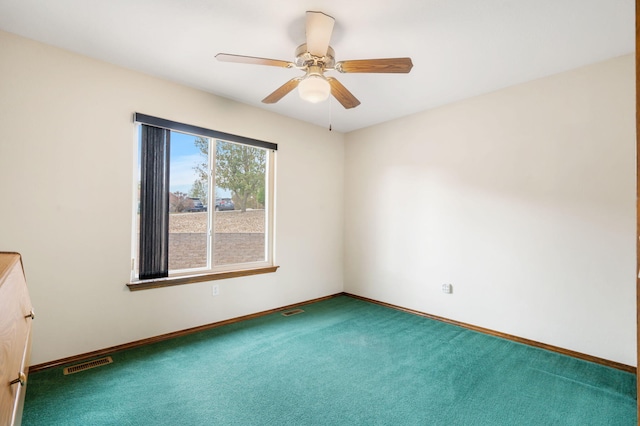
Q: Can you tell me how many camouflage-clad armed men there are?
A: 0